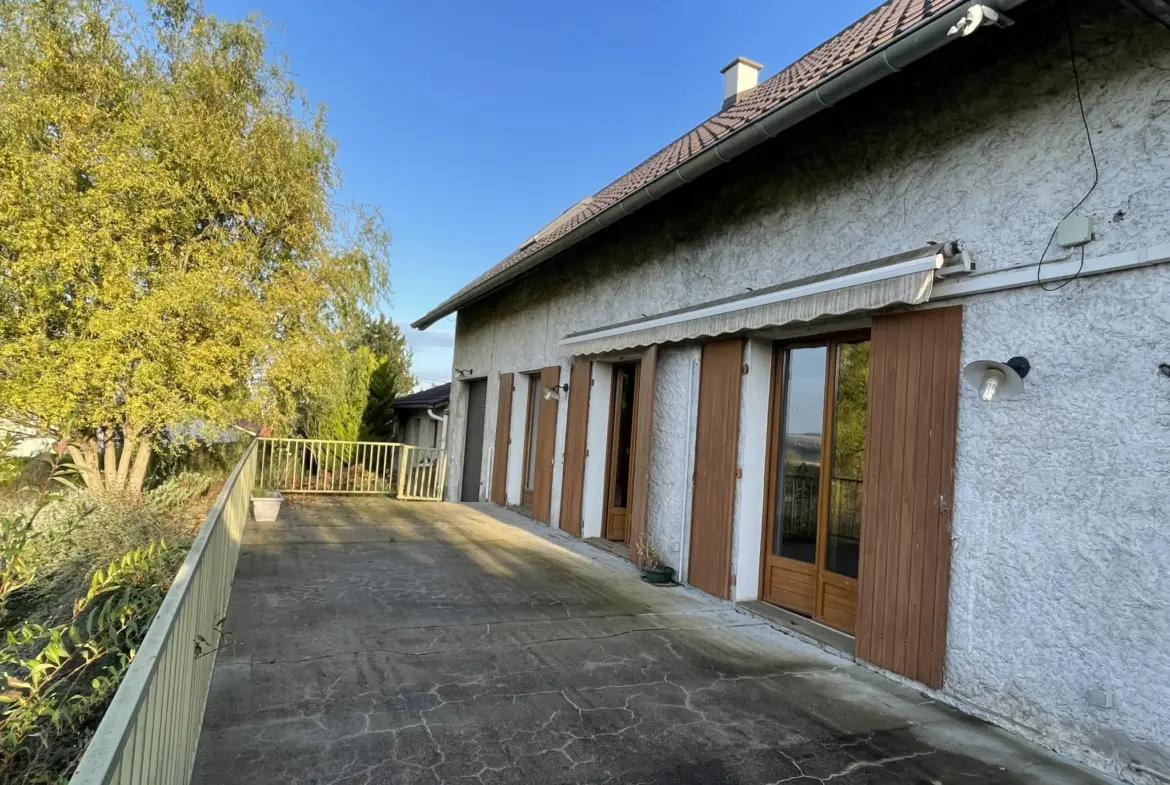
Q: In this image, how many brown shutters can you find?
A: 6